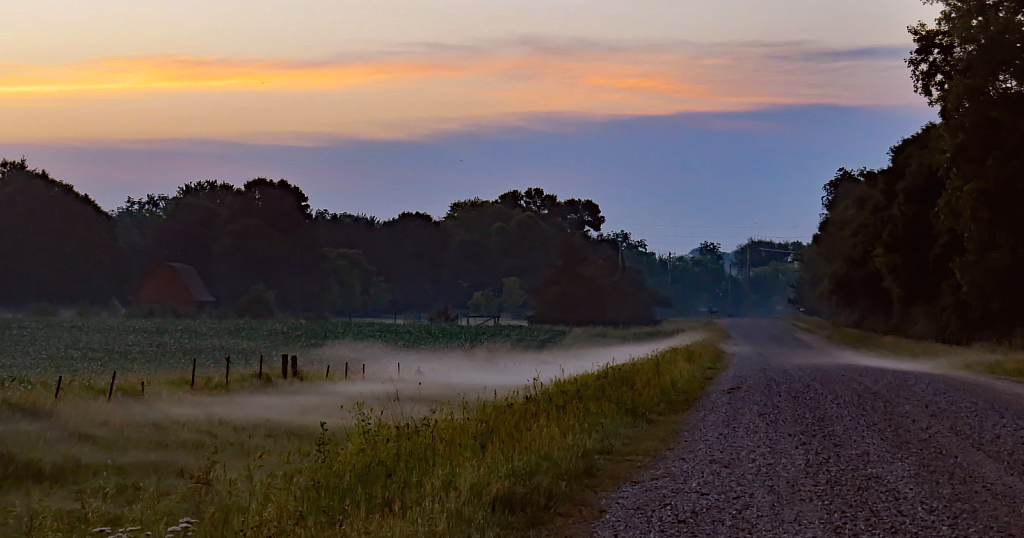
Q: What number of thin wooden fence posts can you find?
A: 10